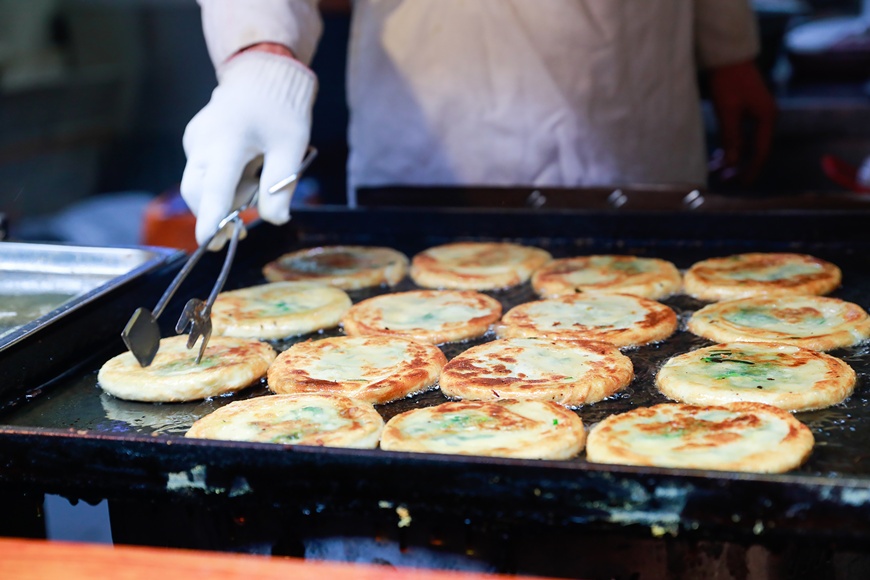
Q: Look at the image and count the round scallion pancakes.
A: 15